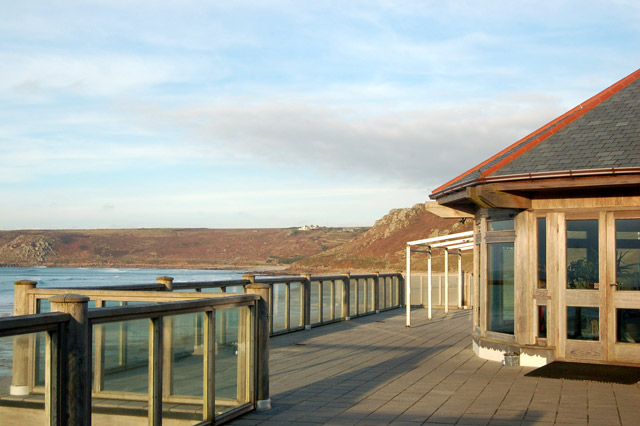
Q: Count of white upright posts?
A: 4